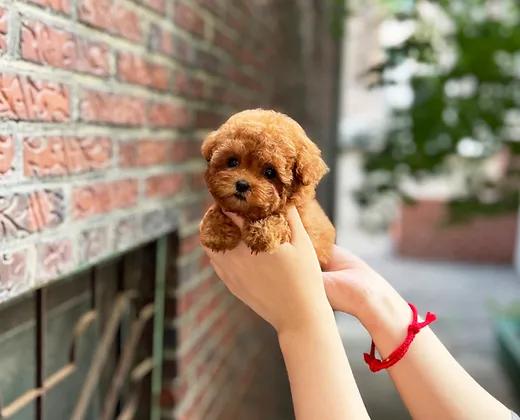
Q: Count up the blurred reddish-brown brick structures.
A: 1